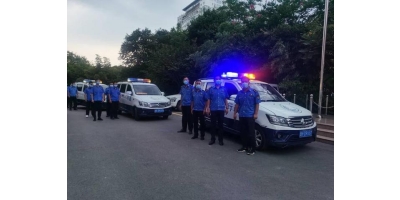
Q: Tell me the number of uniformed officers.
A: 10